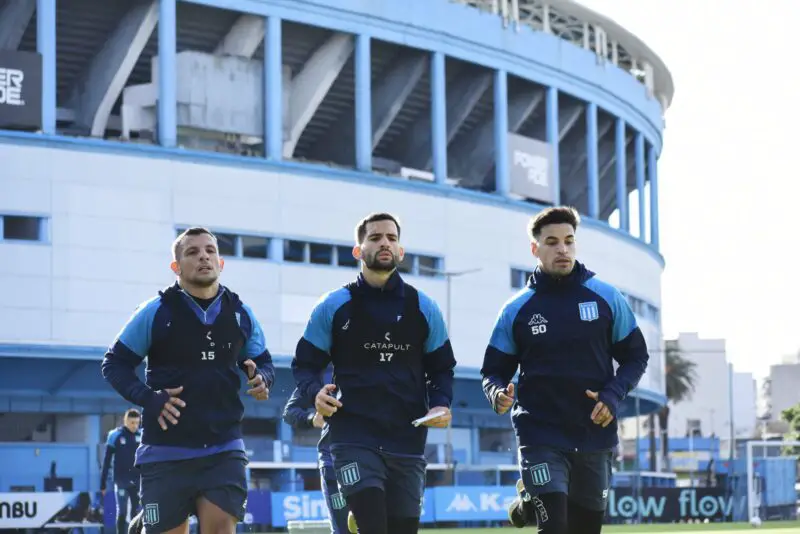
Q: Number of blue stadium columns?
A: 11